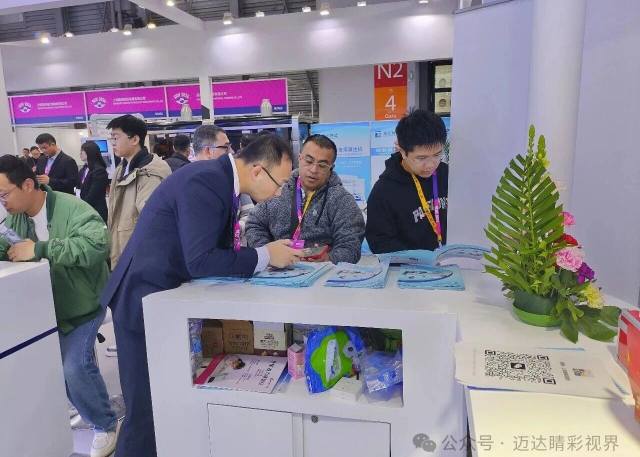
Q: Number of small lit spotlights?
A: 12